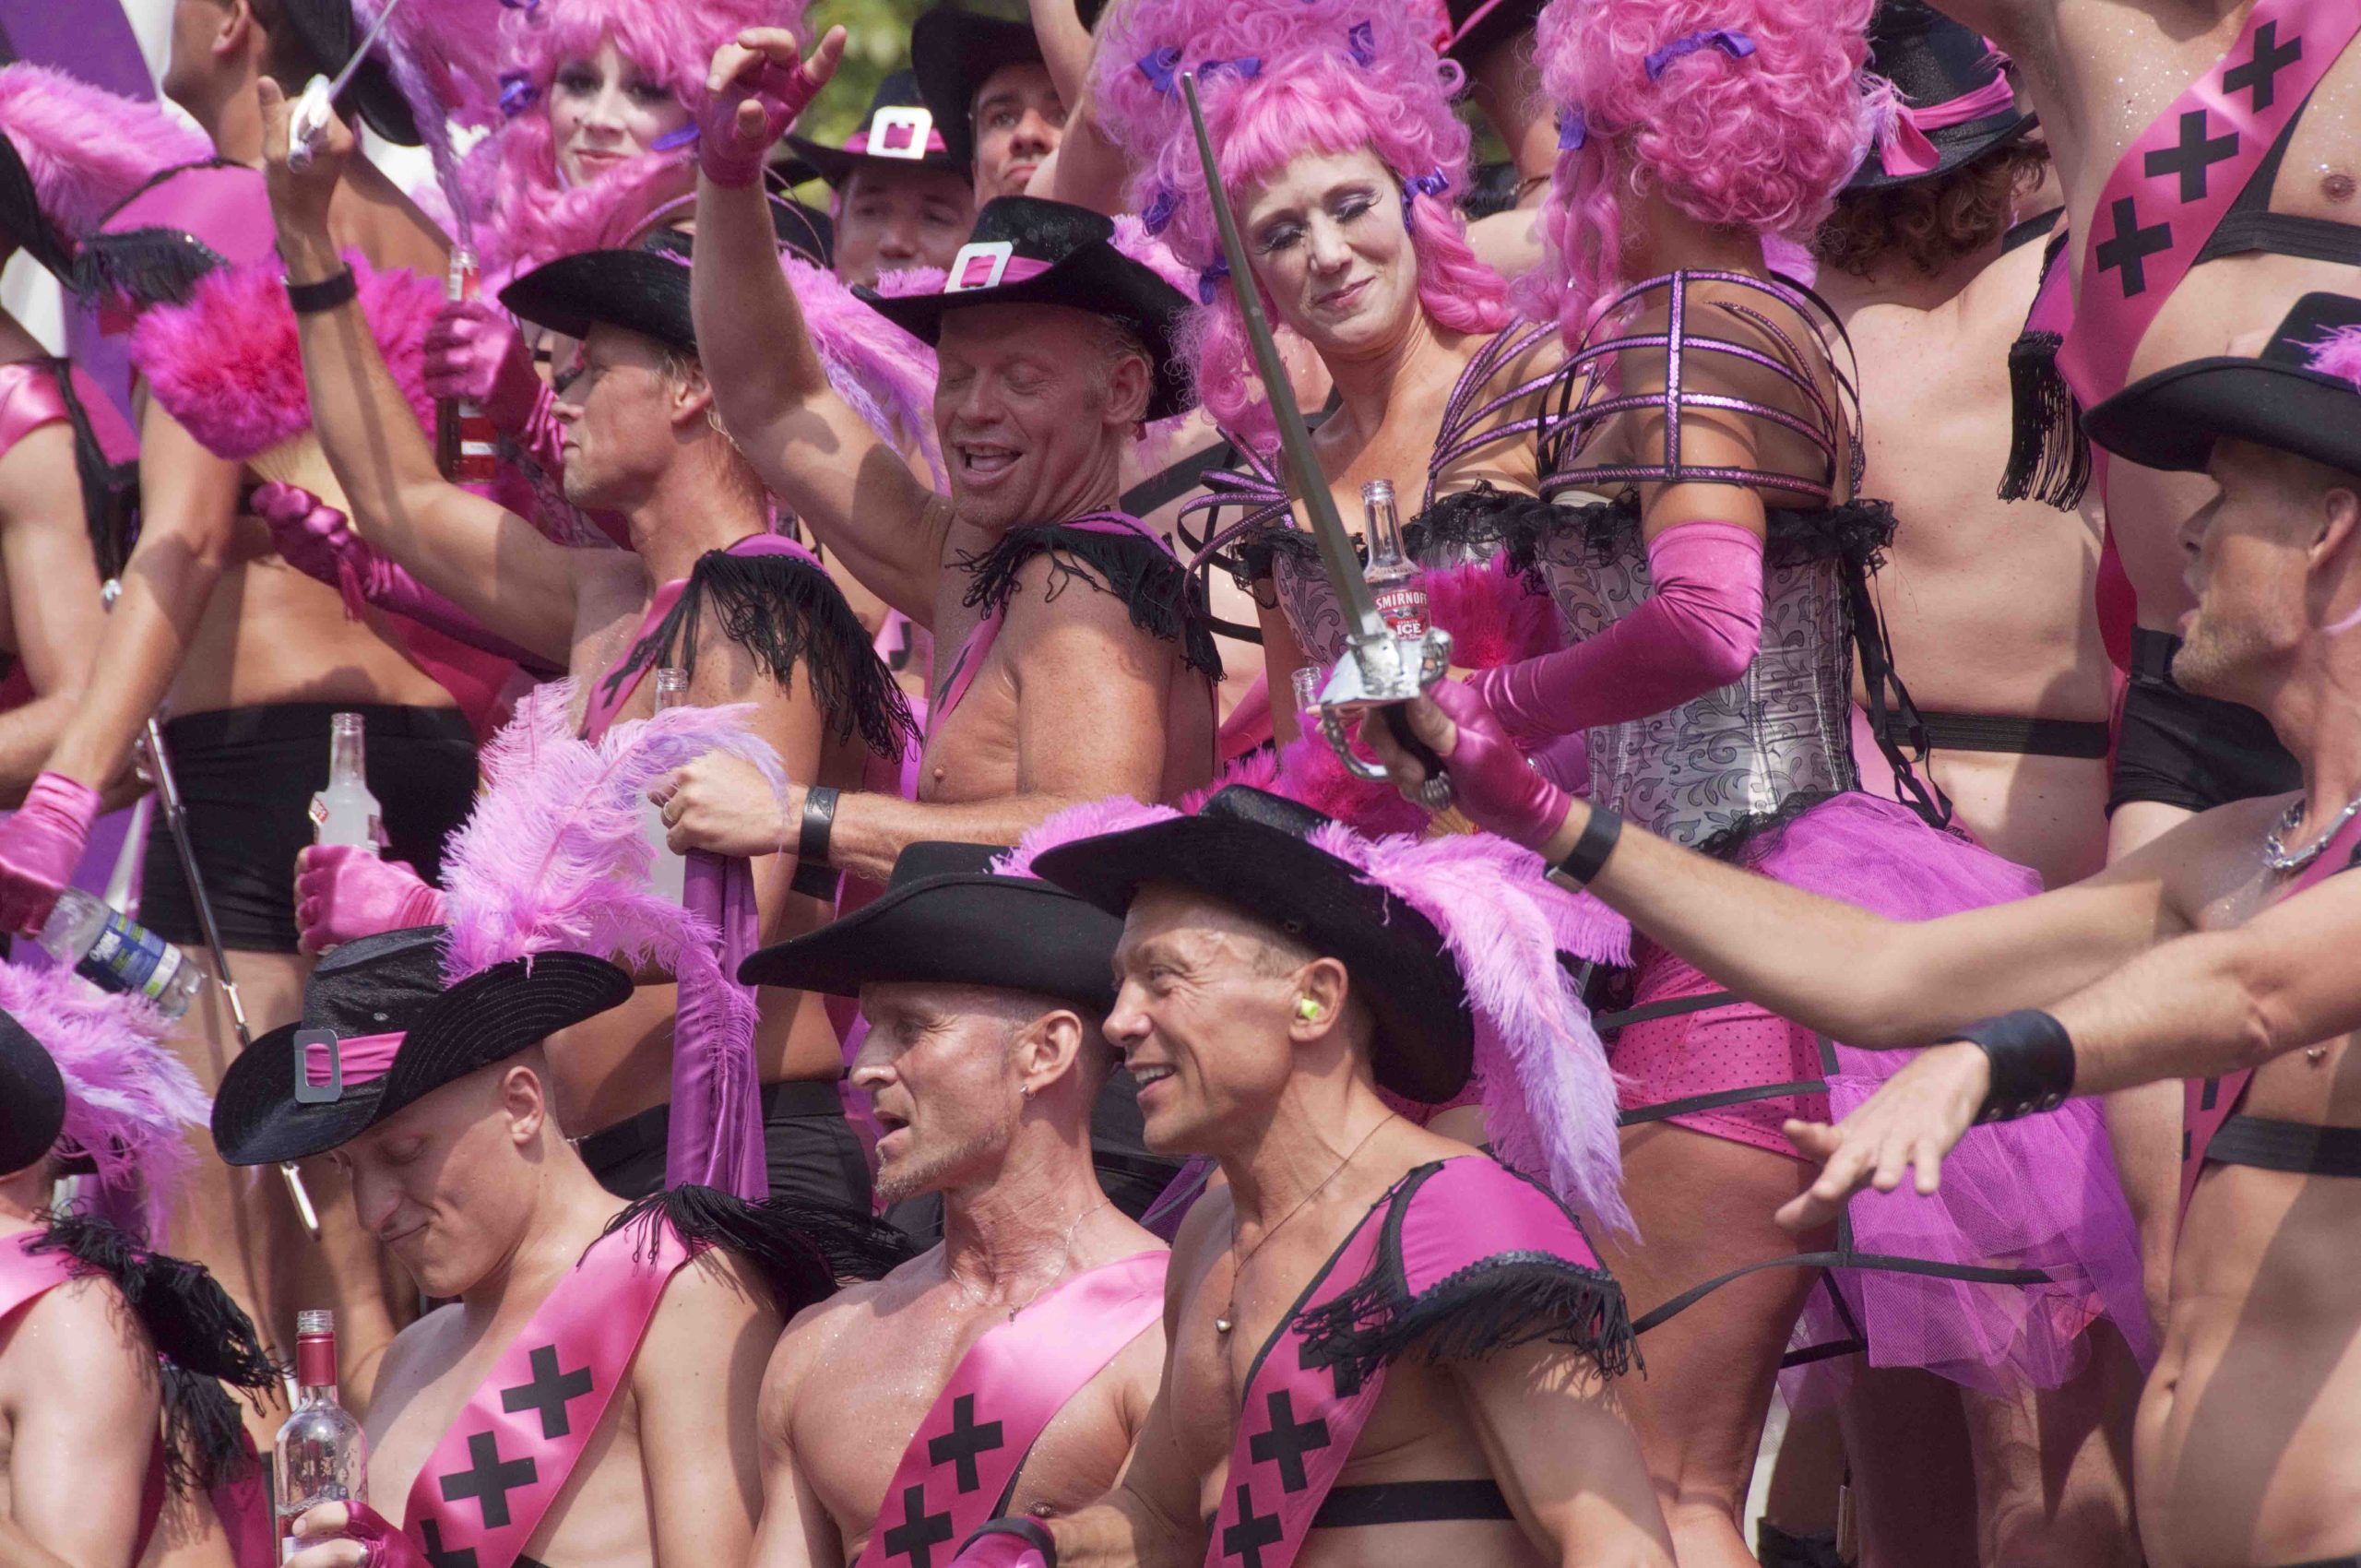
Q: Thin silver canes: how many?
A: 1